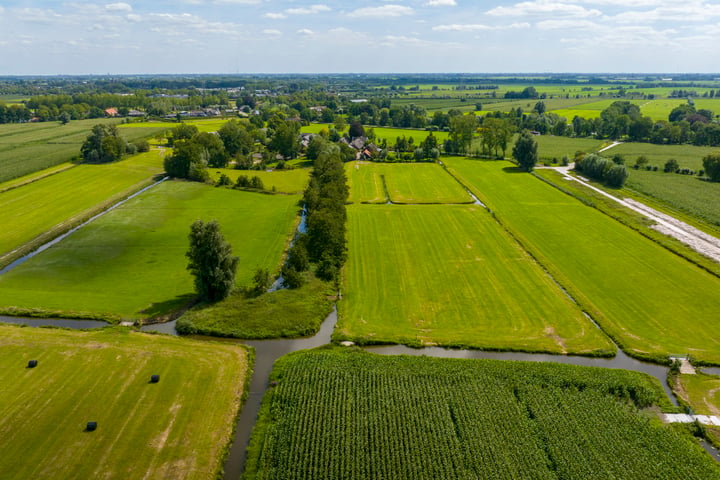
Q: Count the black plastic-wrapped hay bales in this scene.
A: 3